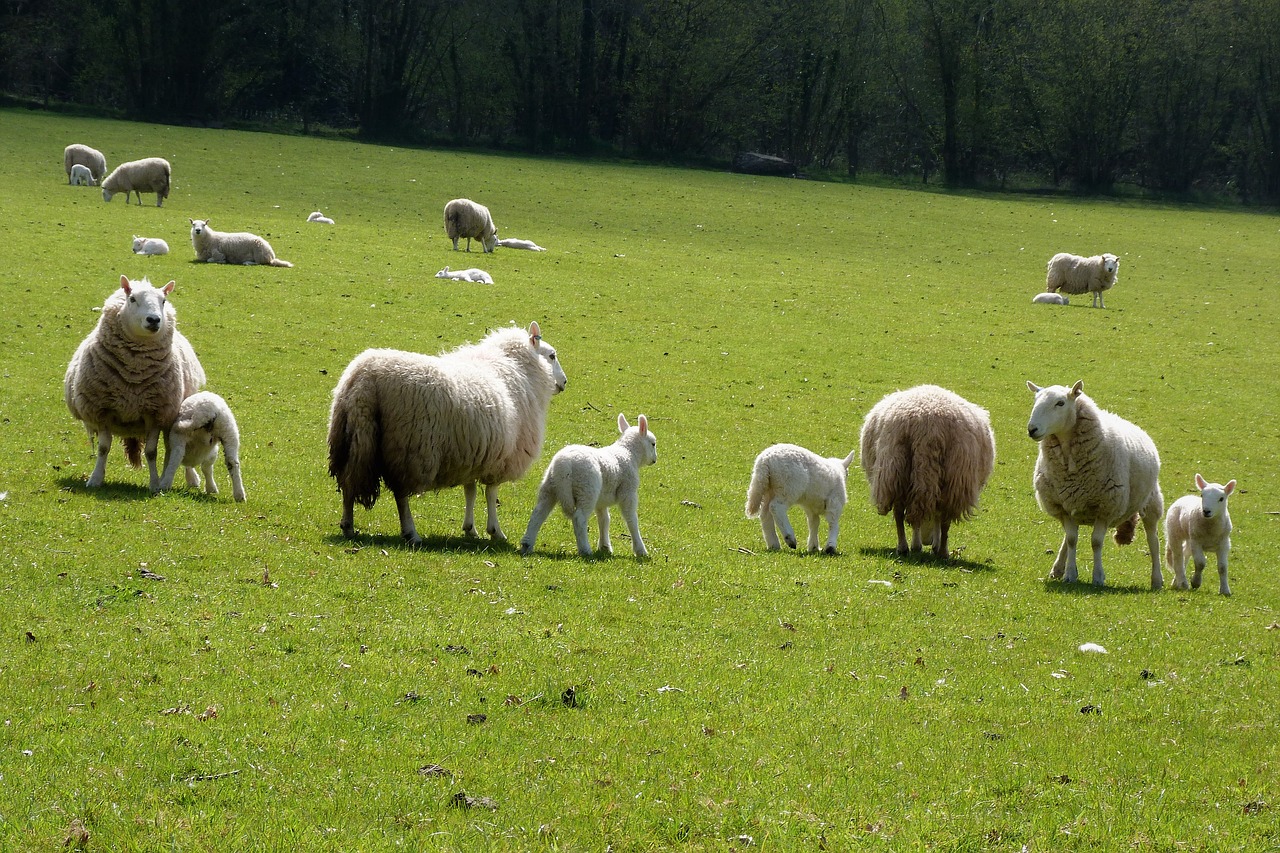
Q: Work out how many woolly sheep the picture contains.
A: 9